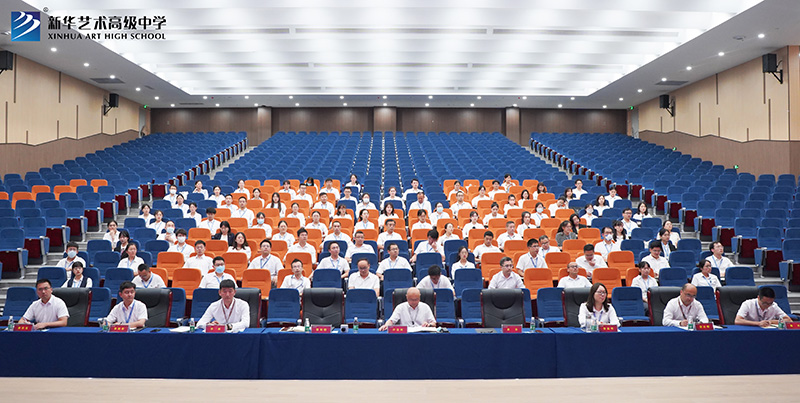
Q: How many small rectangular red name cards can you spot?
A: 9